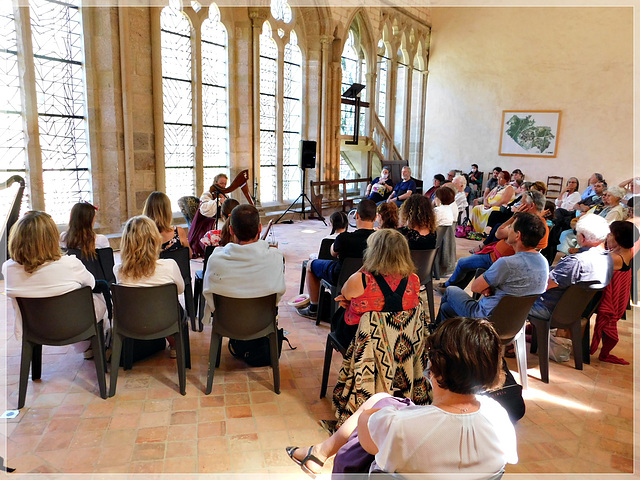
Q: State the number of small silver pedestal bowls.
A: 0